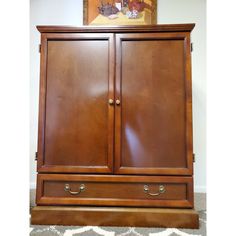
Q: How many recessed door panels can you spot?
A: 2